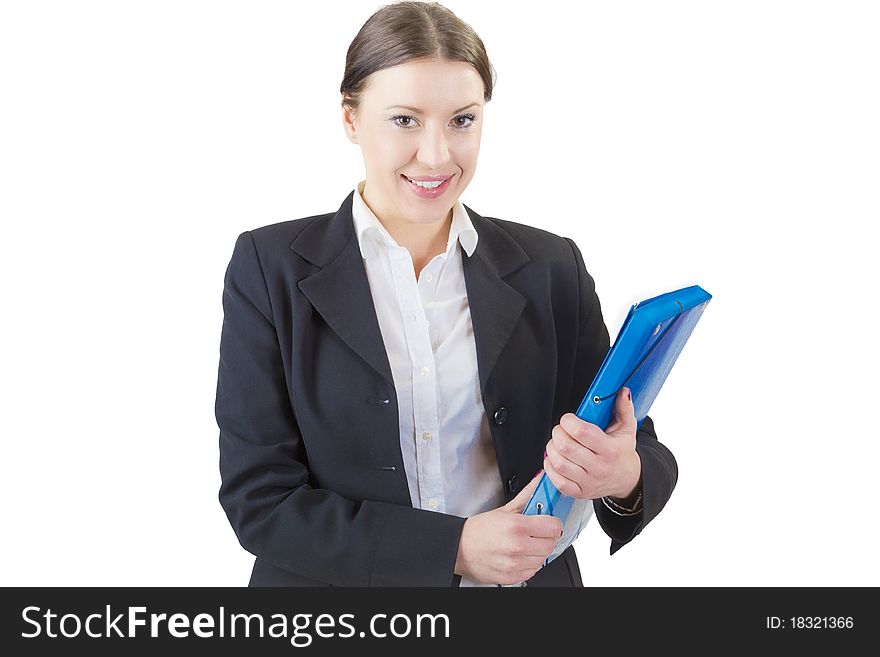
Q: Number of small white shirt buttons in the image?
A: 4